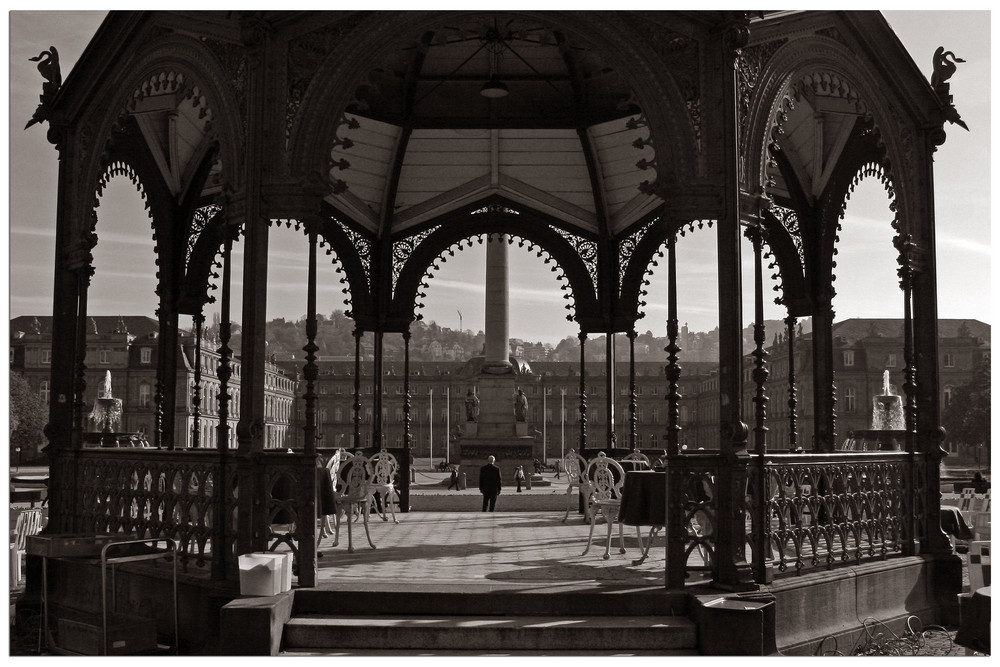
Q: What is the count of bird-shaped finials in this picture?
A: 2